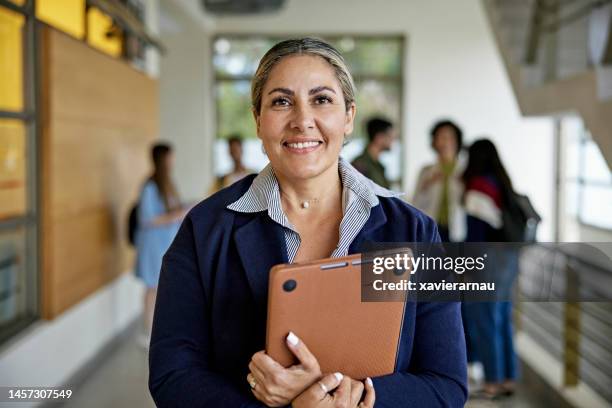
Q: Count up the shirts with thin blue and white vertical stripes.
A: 1